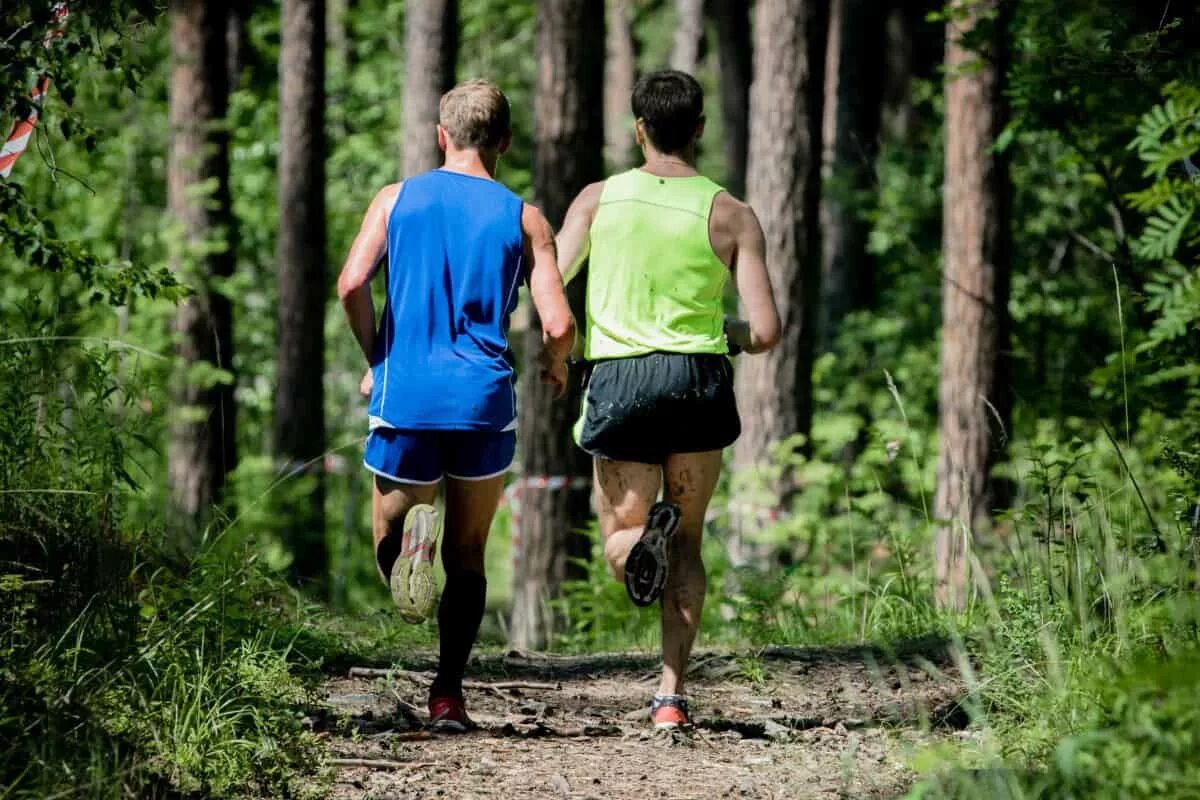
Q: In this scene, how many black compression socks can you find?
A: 2